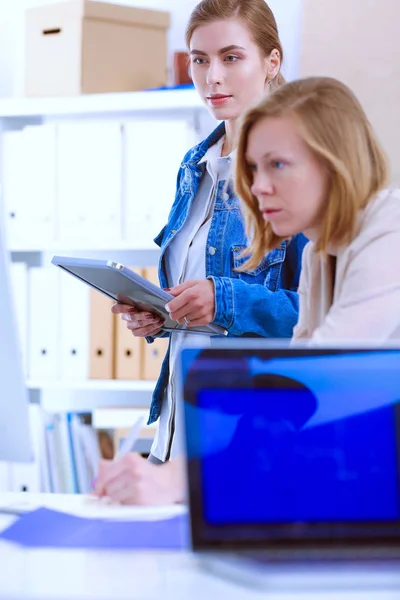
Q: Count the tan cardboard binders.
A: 3